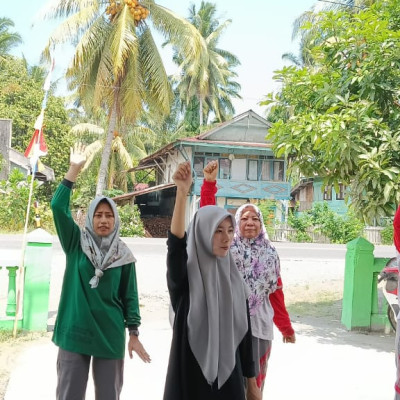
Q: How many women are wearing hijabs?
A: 3